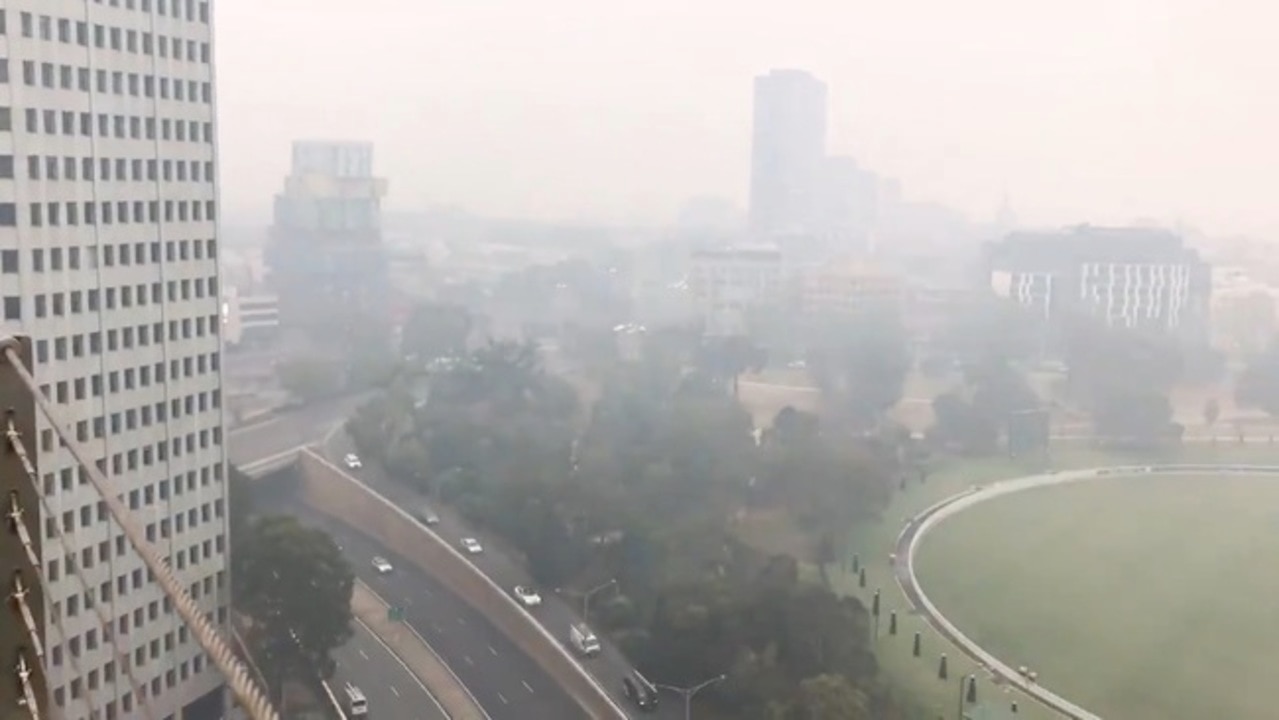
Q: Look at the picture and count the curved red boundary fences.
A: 0